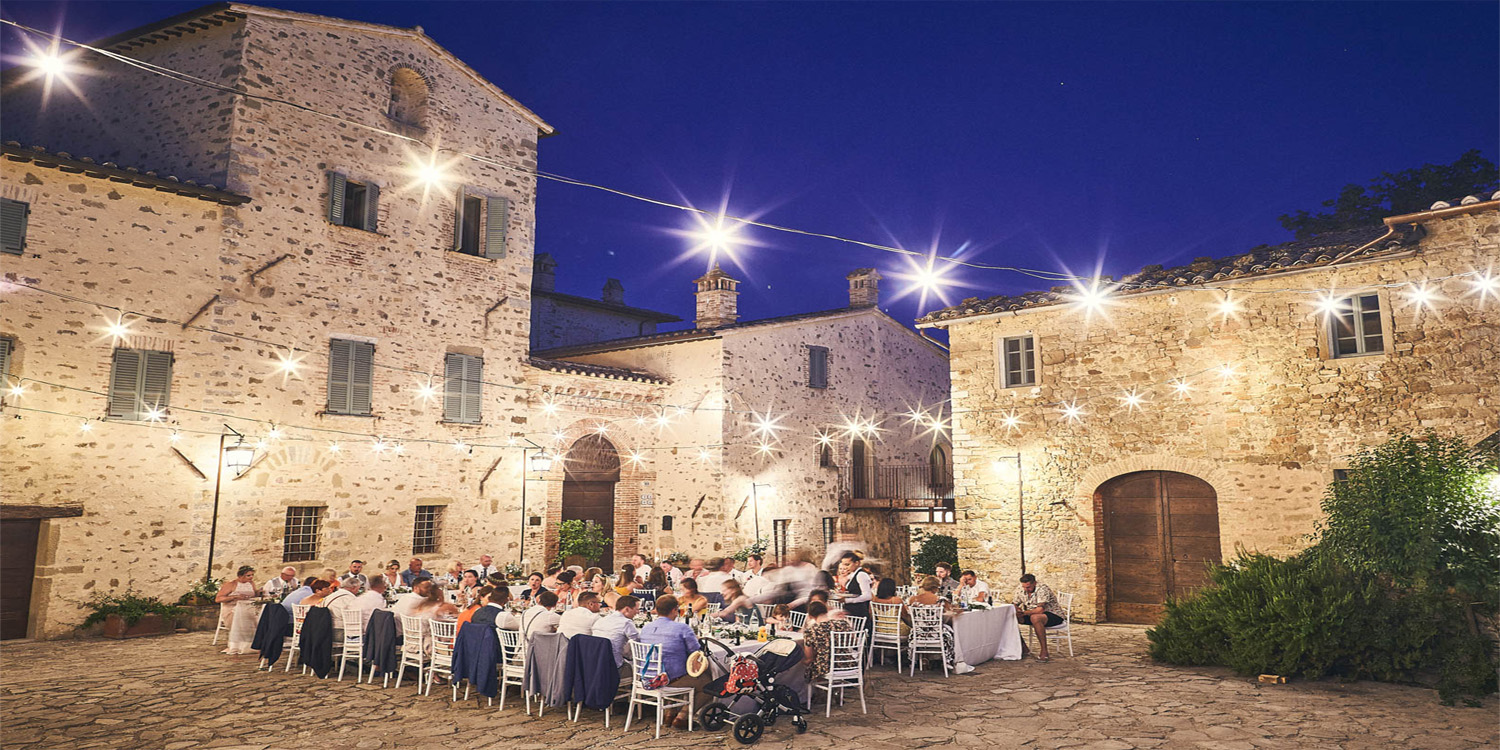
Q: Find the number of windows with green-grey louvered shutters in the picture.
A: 8